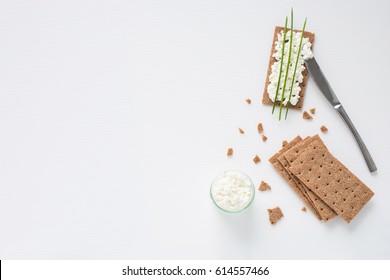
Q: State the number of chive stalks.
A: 3